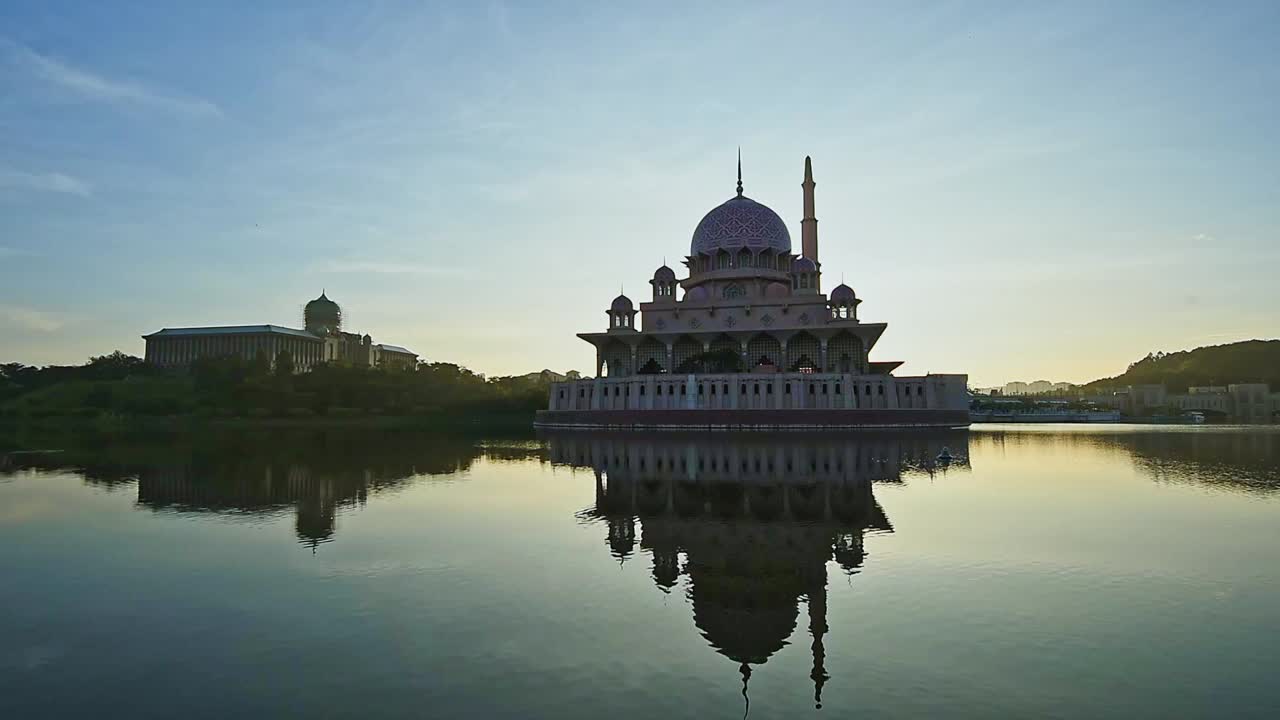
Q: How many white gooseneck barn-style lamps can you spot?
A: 0